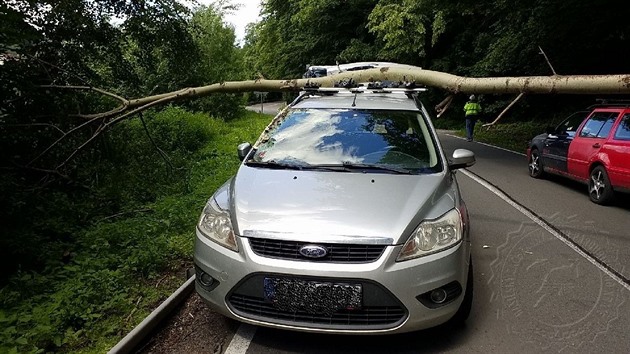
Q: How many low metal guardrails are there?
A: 1